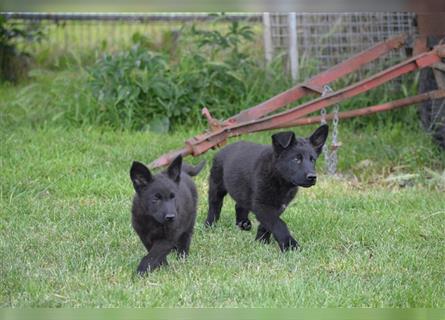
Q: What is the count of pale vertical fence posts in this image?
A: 2